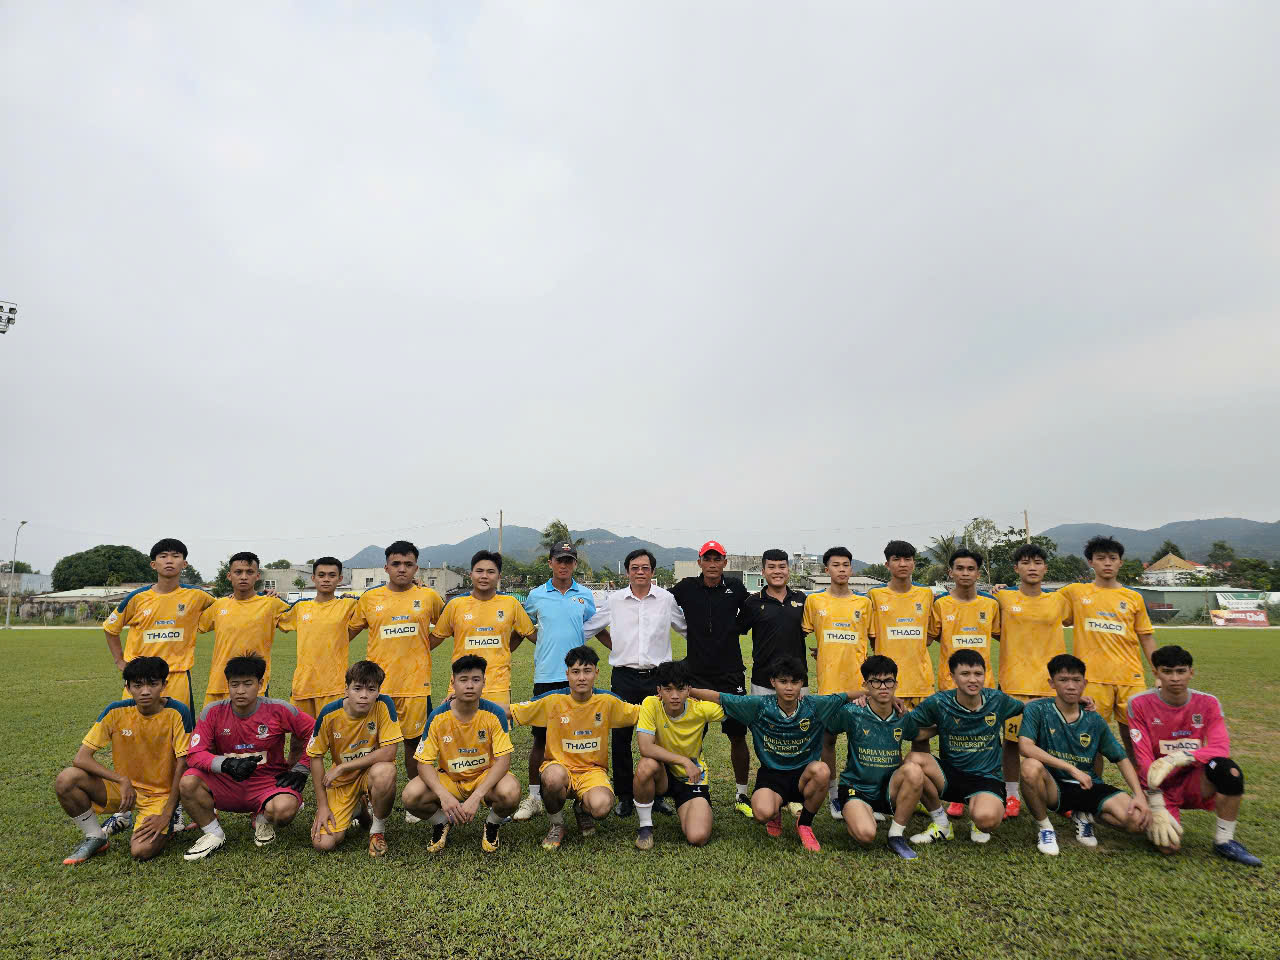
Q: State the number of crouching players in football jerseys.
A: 11